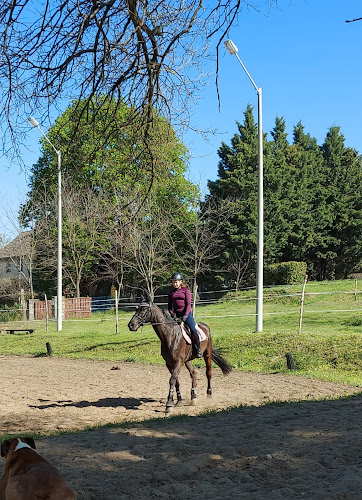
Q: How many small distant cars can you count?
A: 0